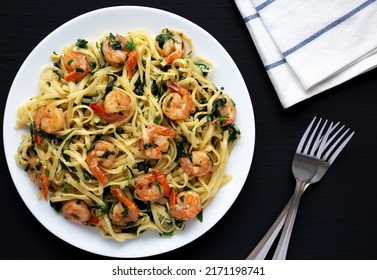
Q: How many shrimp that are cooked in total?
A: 15